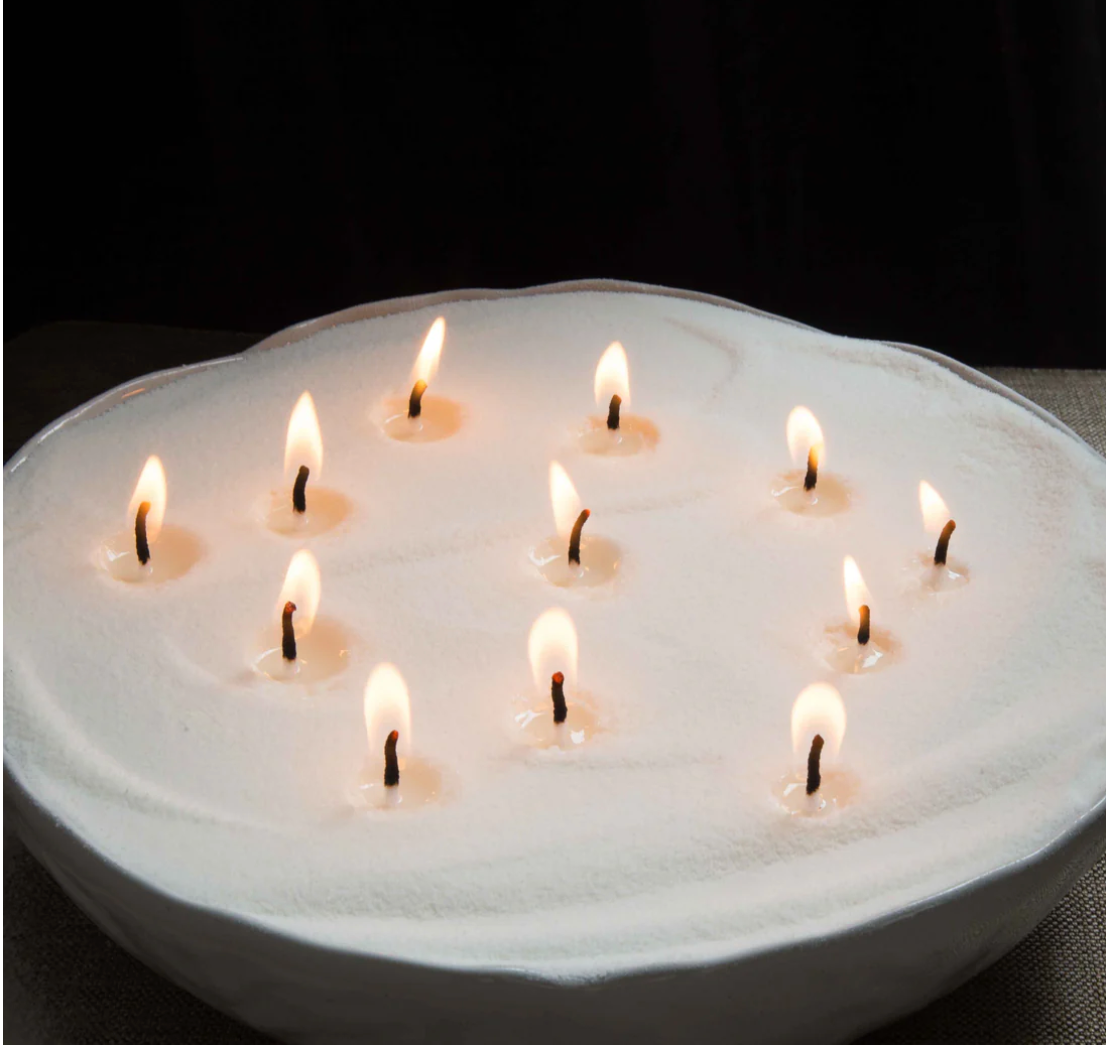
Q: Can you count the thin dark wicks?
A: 12